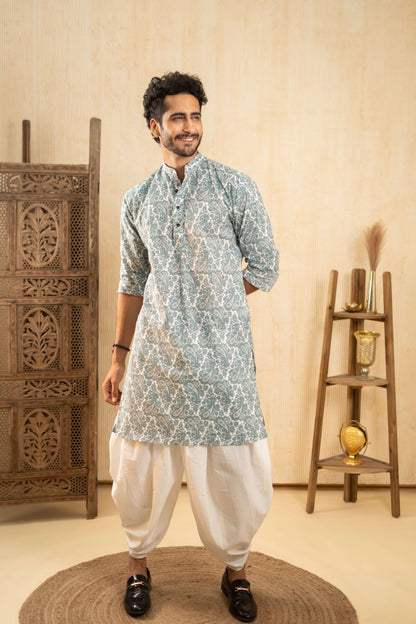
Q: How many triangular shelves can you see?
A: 3